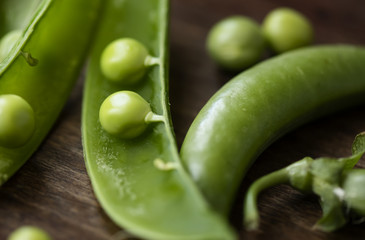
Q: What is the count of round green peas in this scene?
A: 7